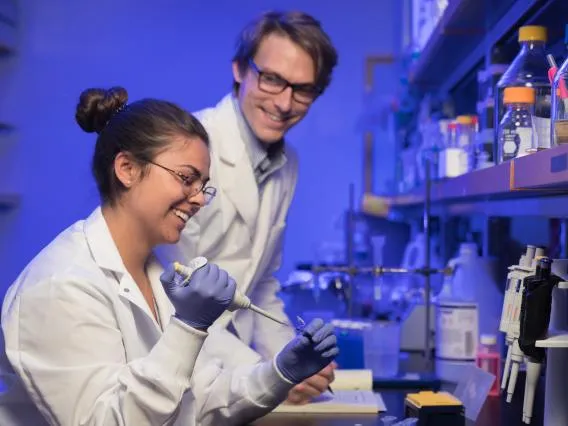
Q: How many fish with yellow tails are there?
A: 0